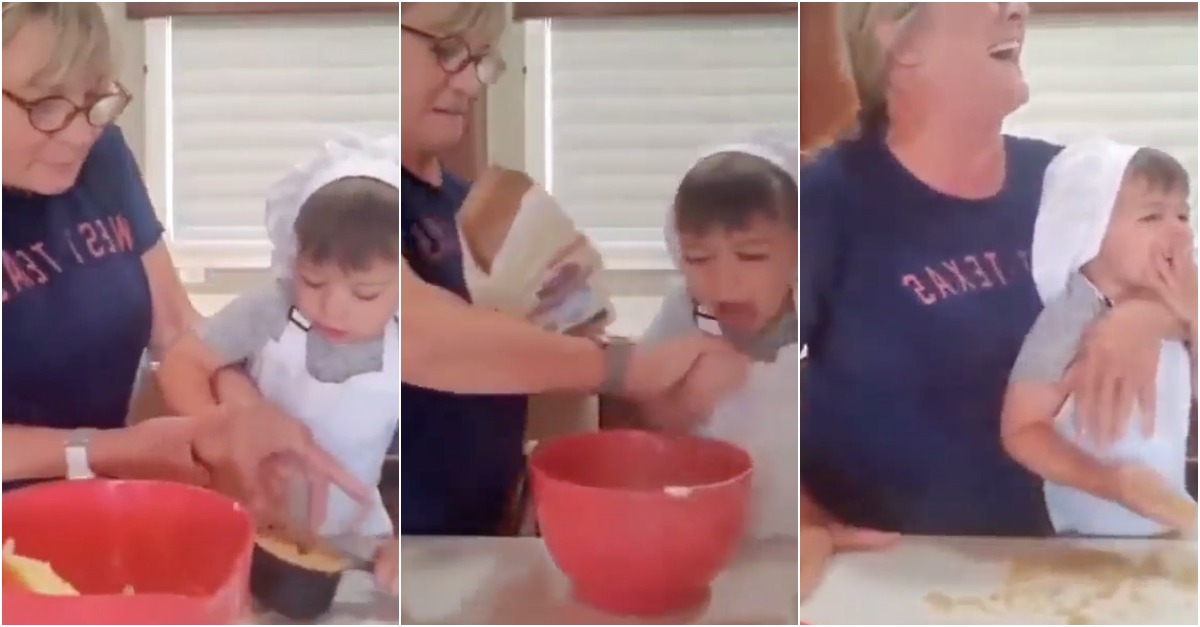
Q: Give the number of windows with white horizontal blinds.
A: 3